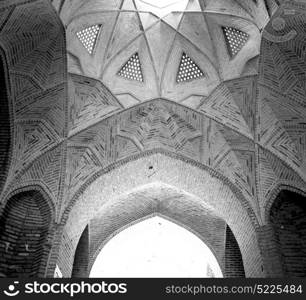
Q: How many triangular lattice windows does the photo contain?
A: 4